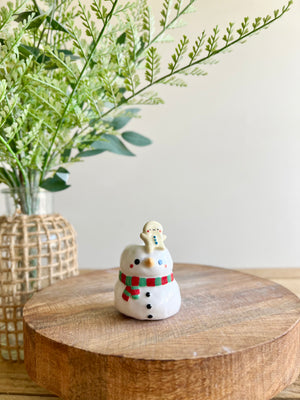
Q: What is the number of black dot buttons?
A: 3